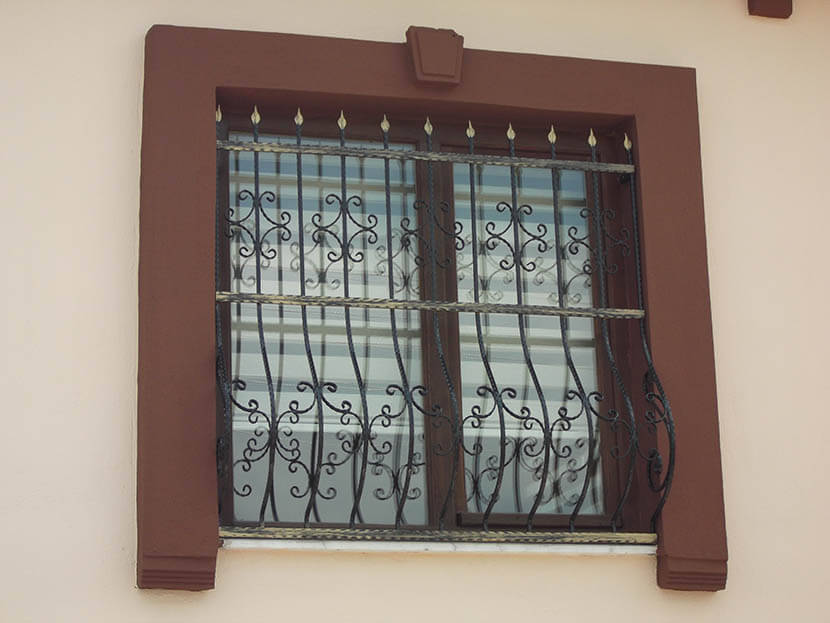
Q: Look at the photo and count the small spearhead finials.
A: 11